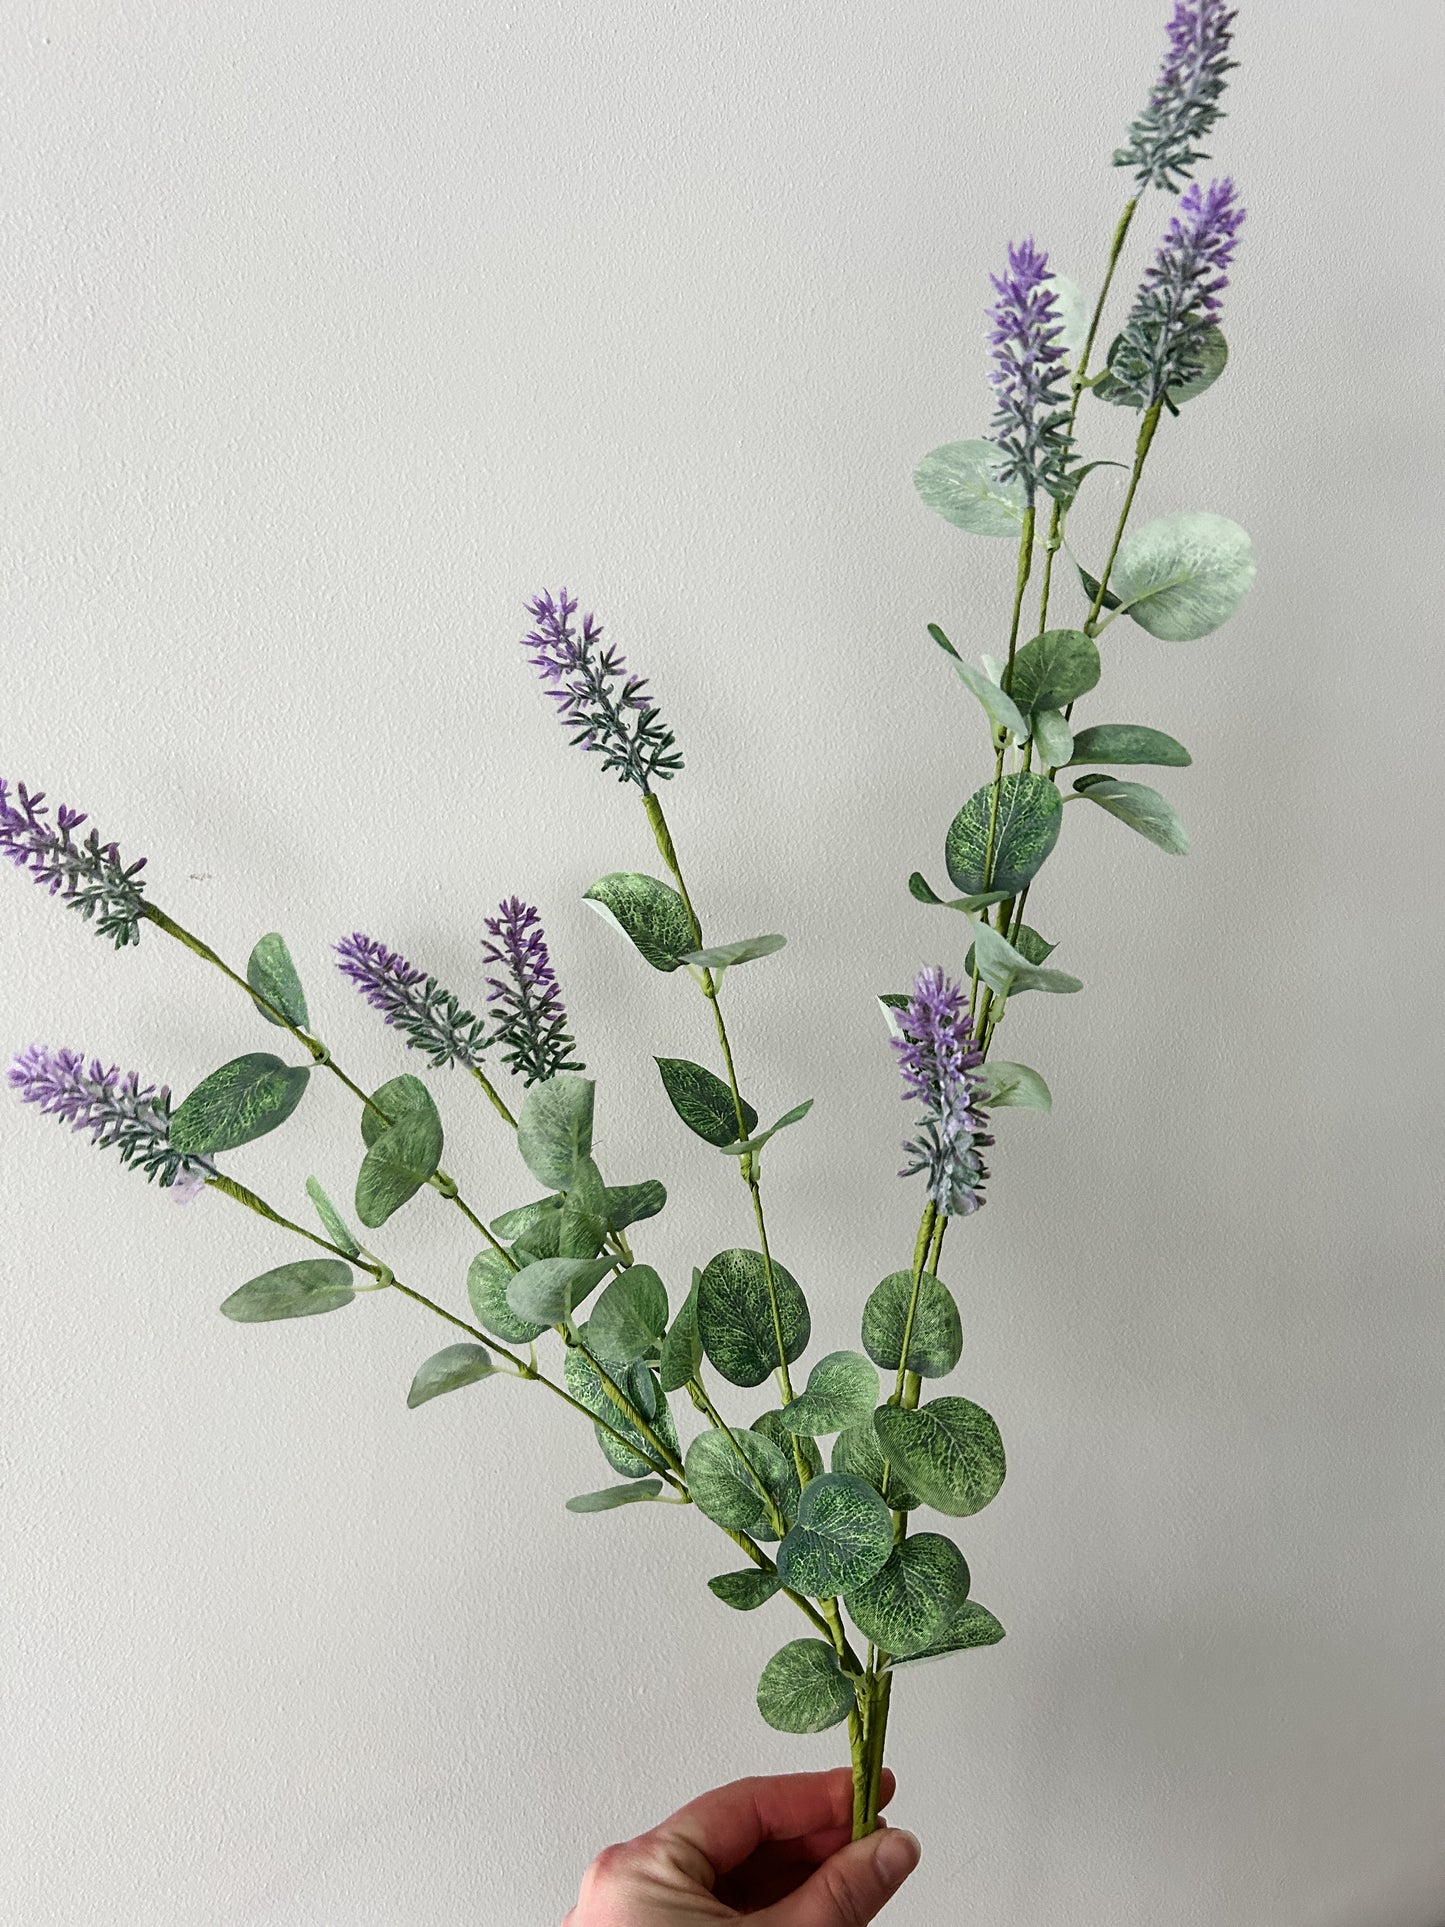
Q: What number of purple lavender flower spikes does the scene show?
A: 9